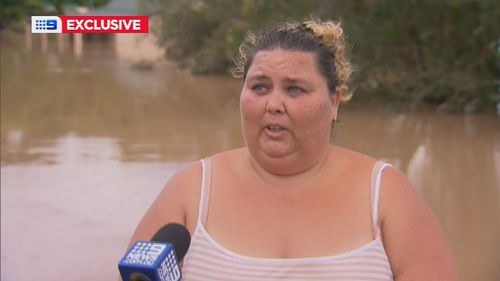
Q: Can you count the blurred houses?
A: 1